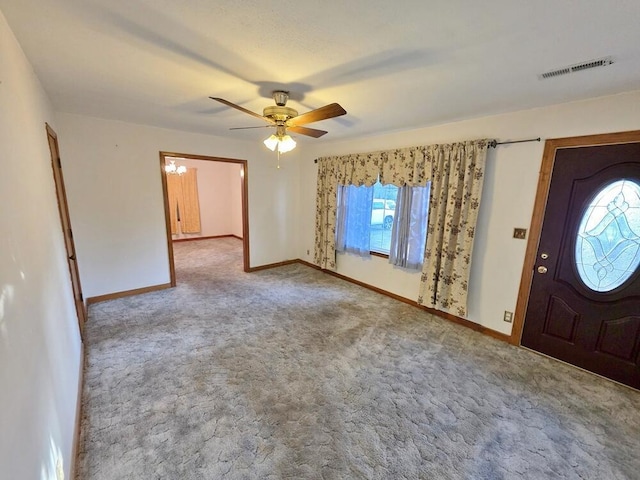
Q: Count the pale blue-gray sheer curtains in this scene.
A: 2